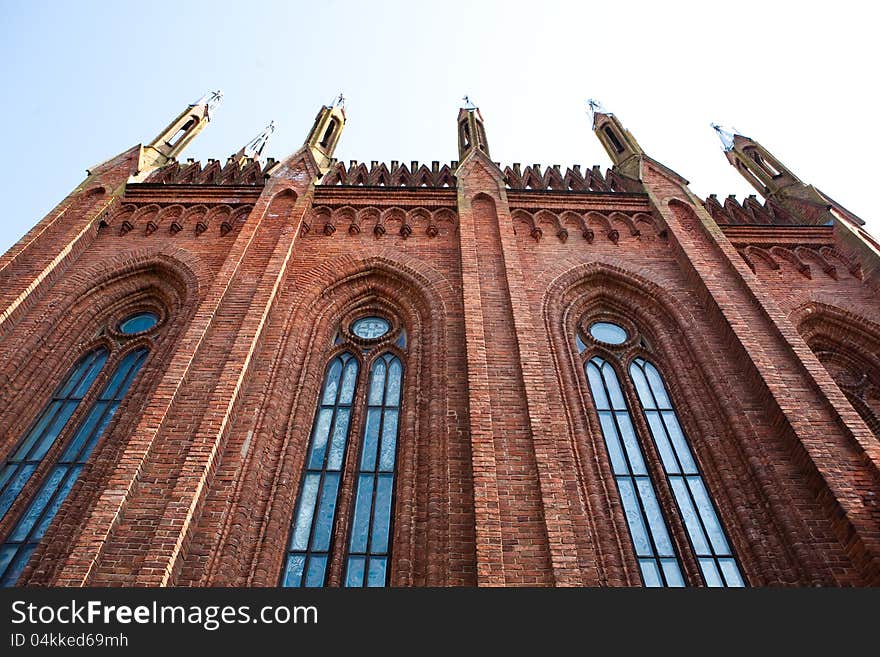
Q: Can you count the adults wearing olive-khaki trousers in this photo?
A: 0